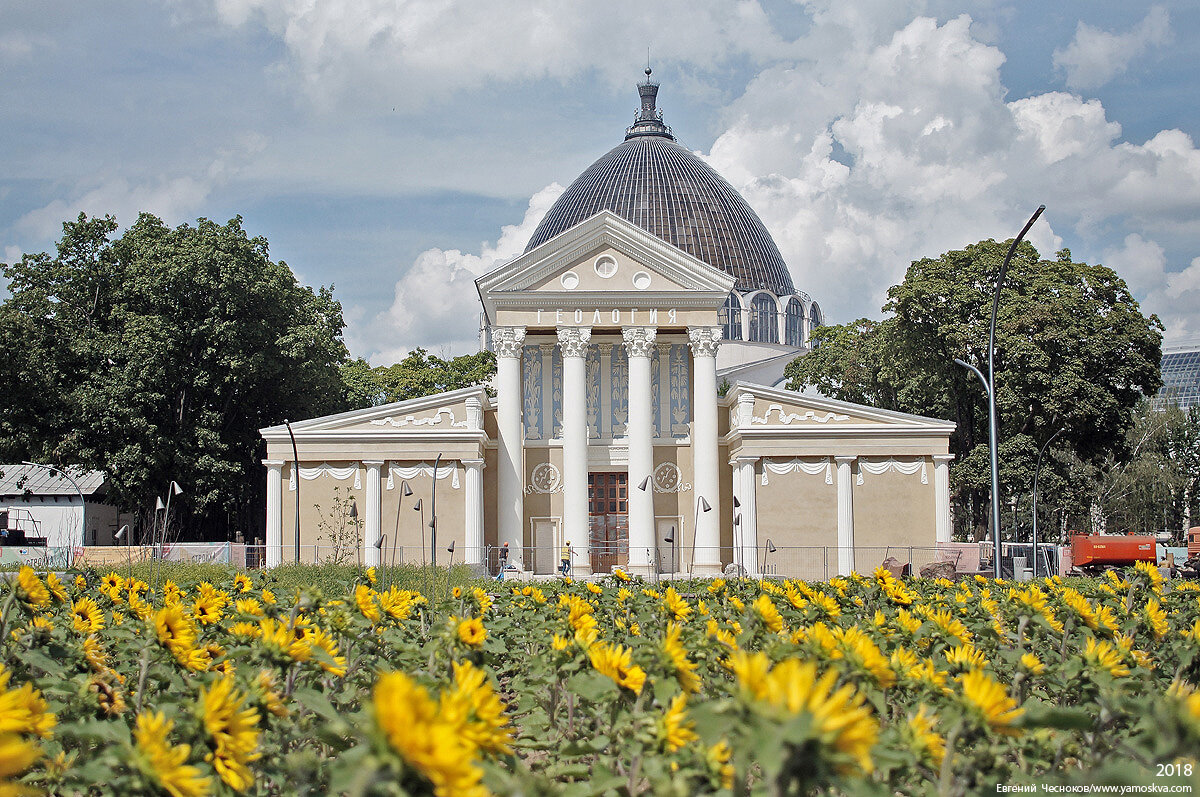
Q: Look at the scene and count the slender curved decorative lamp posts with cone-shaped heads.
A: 15